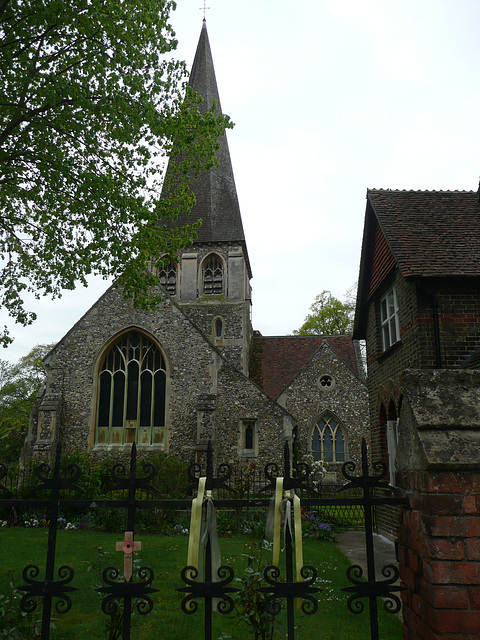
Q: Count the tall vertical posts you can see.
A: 5